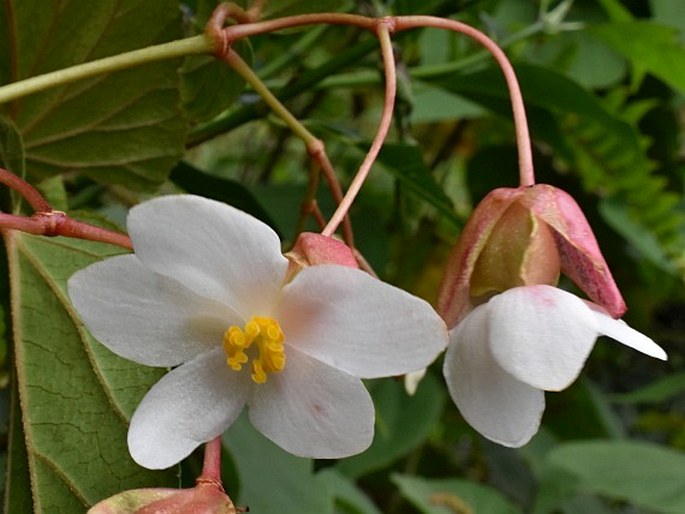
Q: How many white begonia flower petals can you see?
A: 8